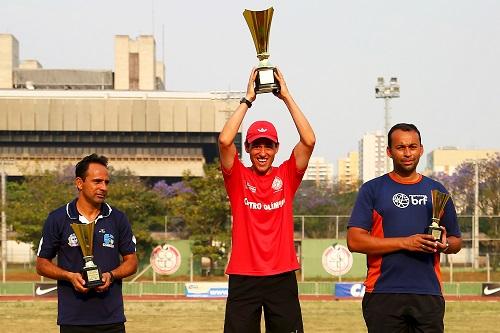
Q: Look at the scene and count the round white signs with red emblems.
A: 2